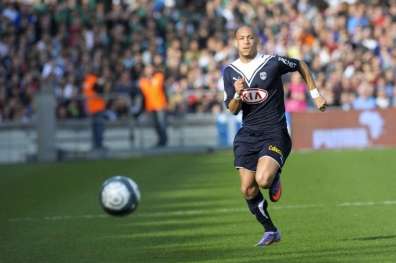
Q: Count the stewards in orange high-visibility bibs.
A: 2